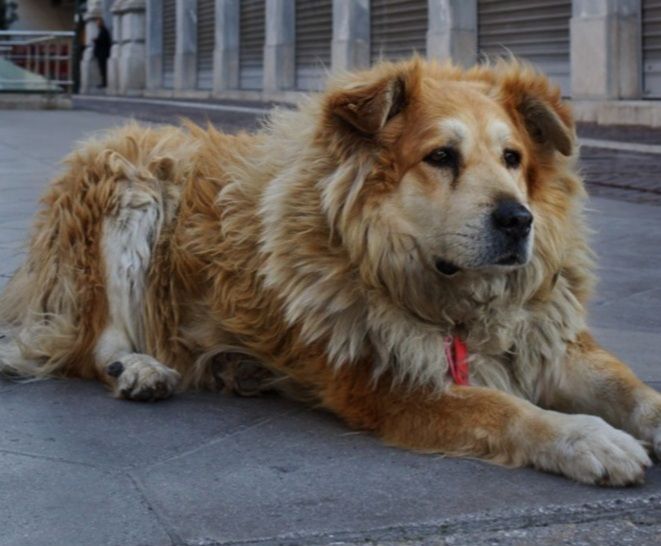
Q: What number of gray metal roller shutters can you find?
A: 7